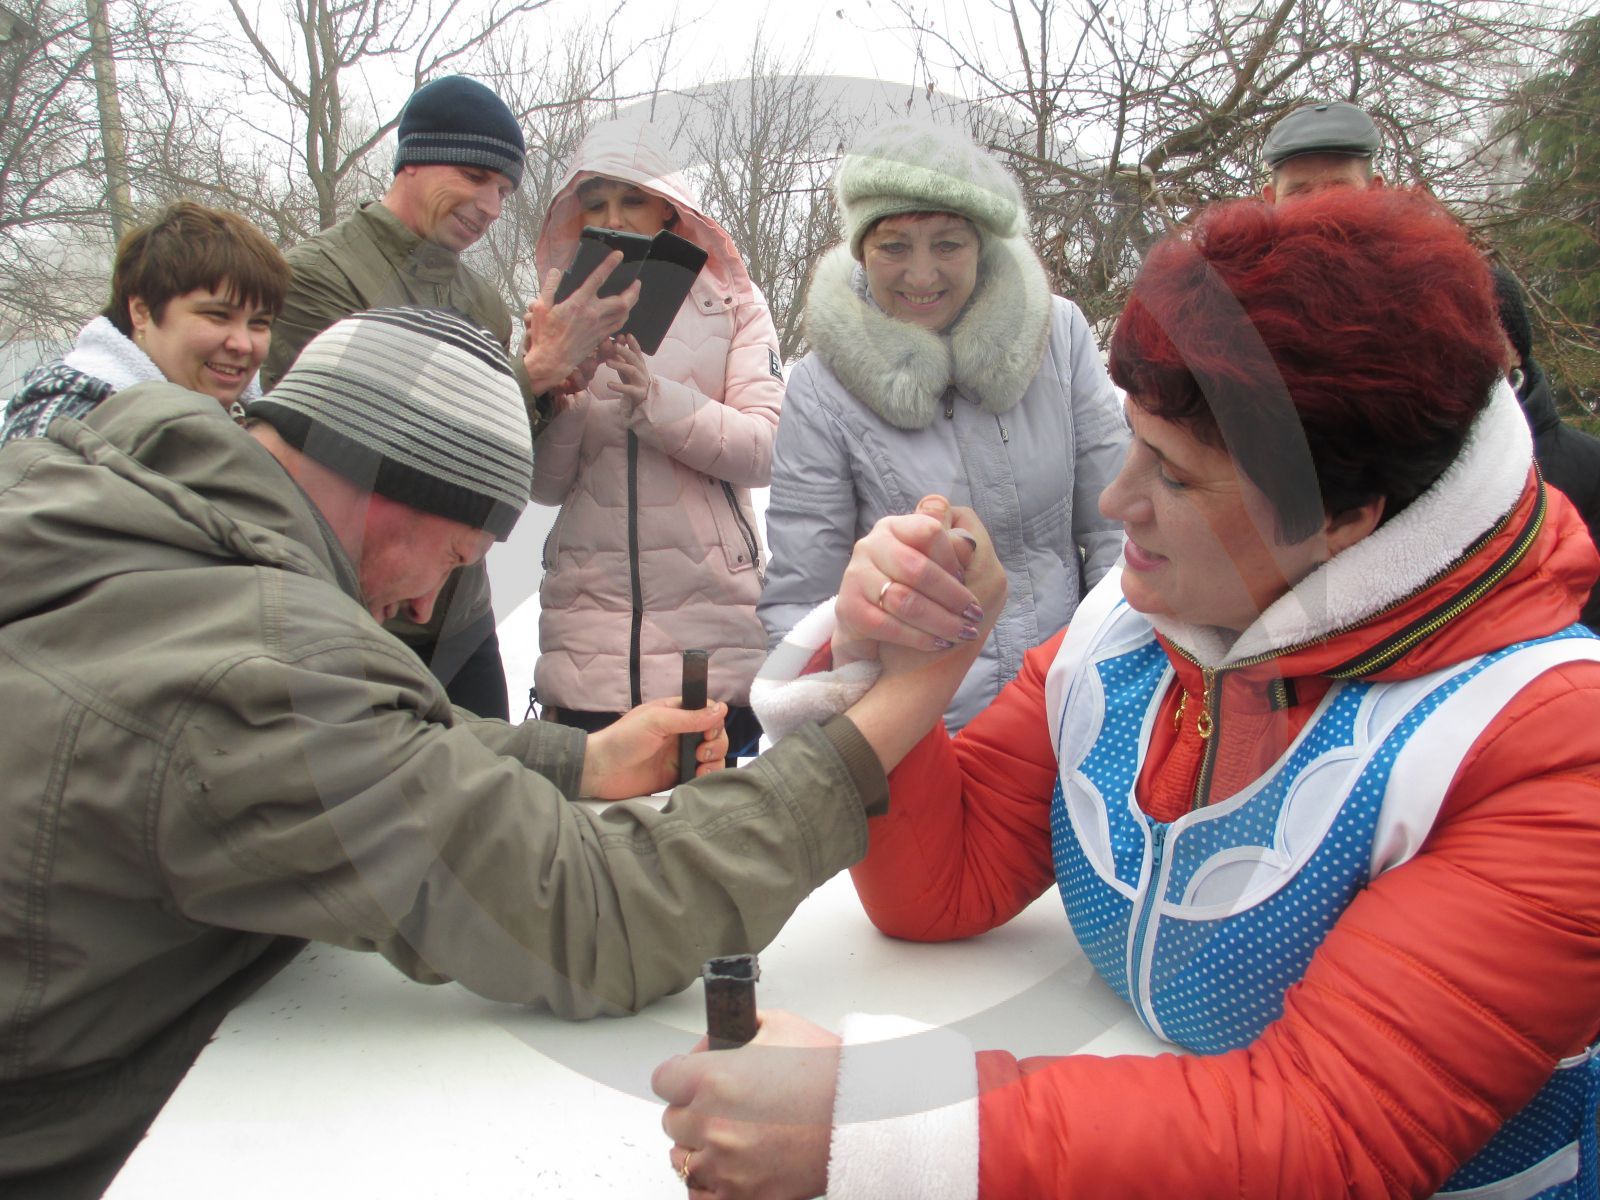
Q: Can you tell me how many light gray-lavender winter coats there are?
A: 1